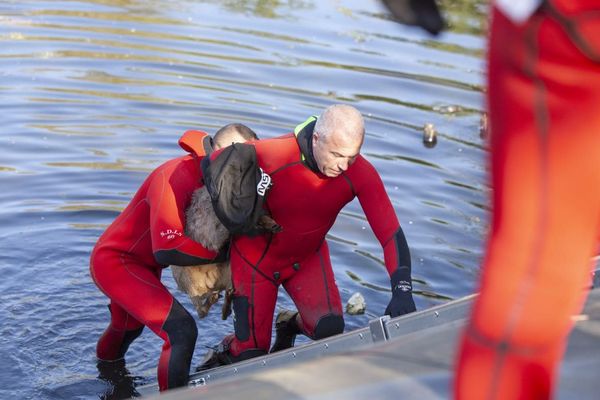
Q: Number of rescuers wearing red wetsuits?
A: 3